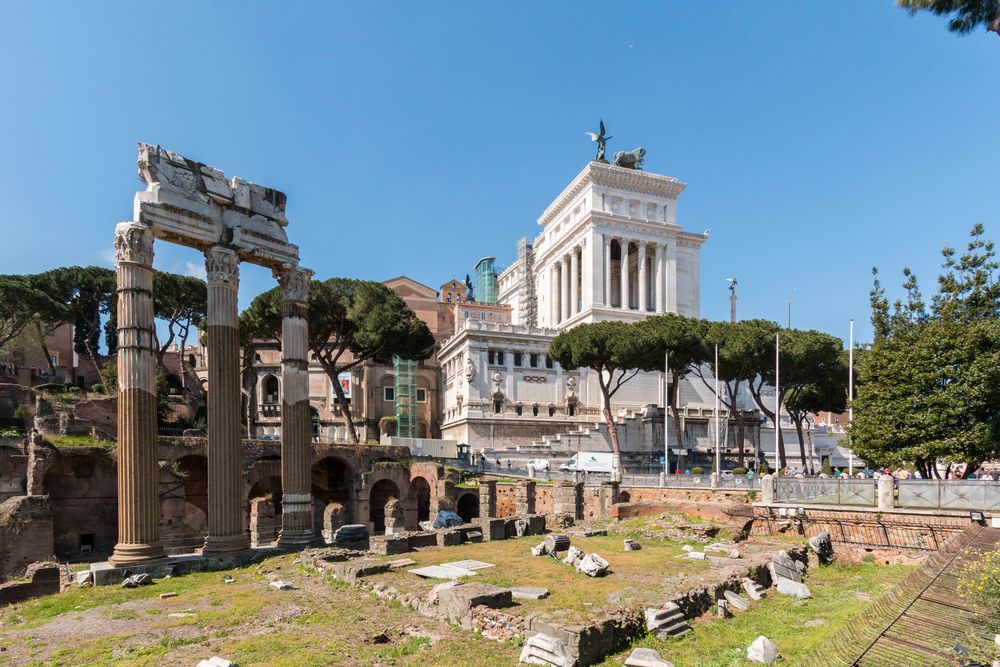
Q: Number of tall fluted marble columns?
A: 3